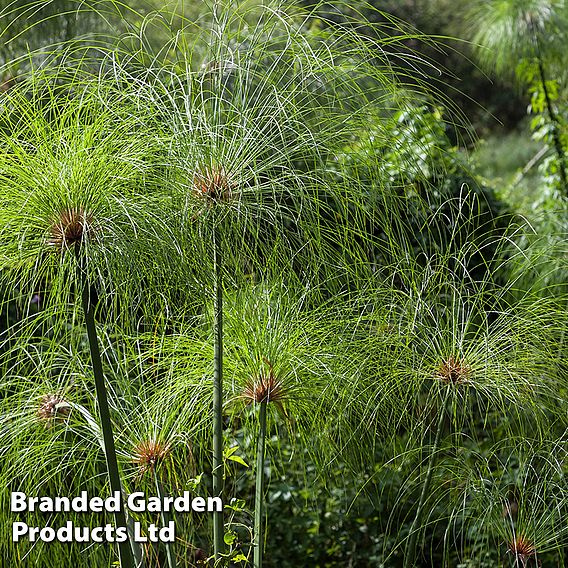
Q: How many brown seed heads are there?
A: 7